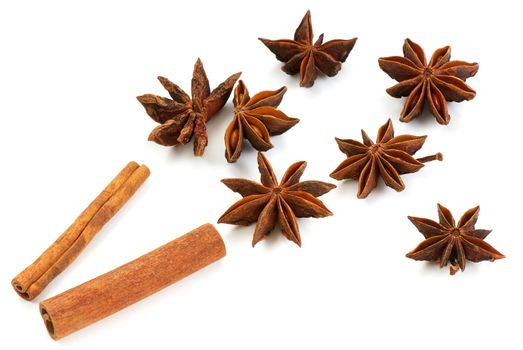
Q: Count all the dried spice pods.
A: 7